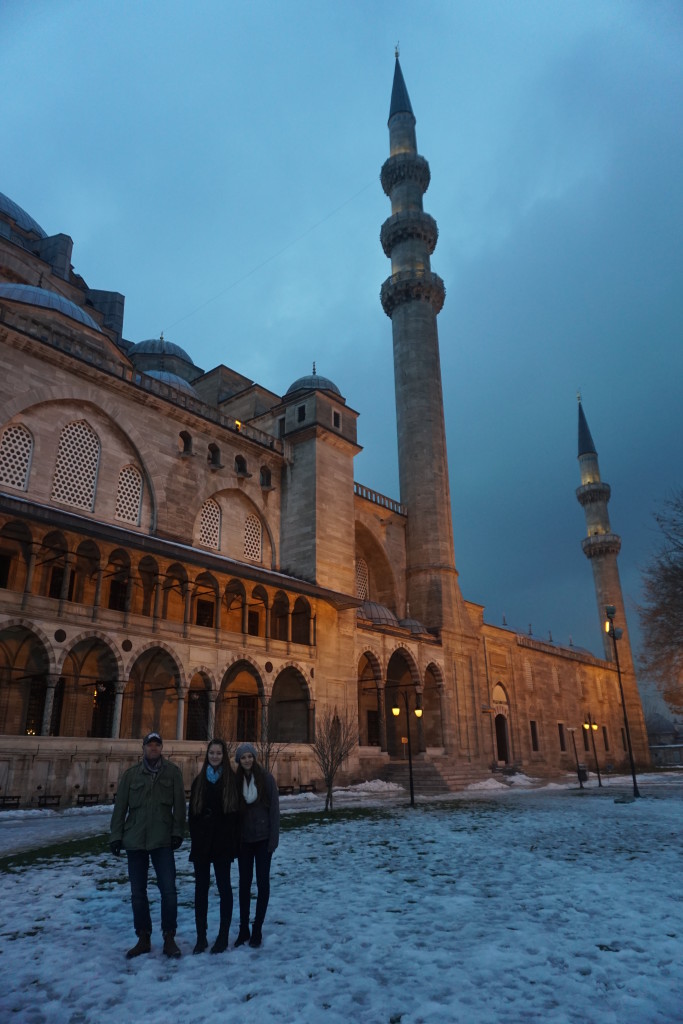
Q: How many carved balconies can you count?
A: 5